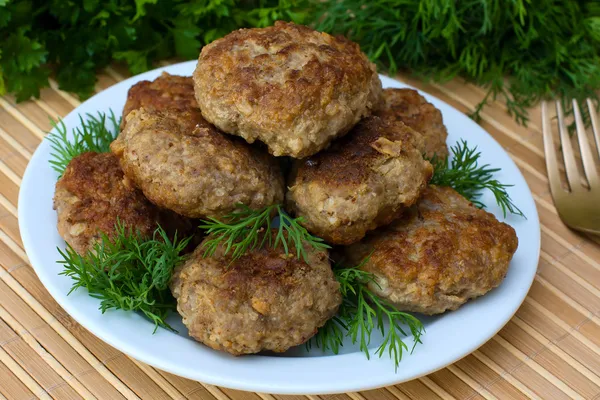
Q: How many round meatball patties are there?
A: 8